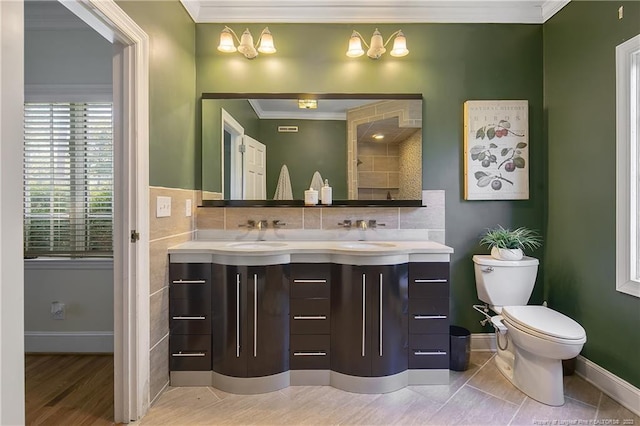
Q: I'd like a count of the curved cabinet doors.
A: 4